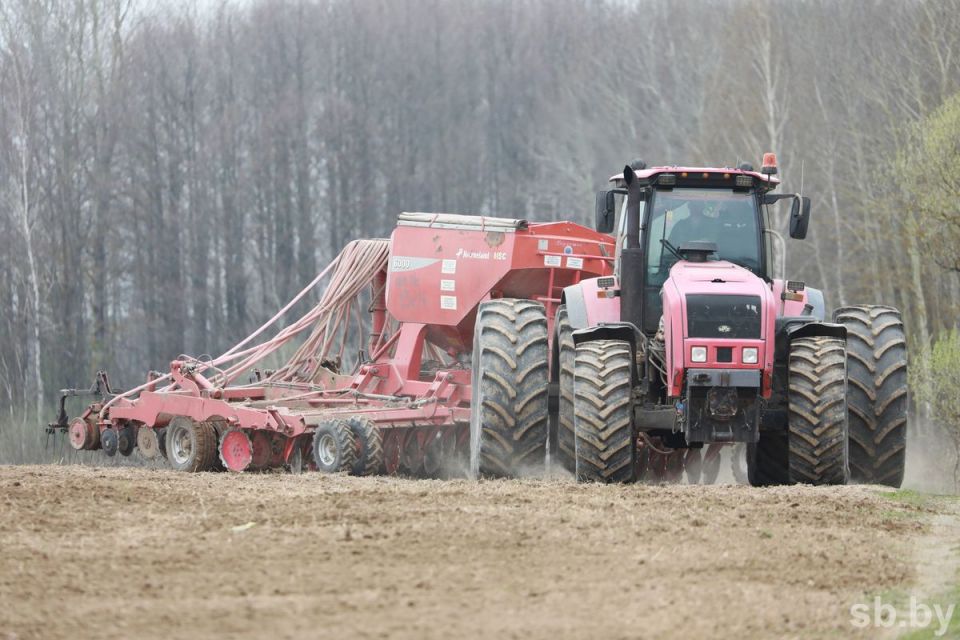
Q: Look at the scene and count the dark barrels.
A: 0